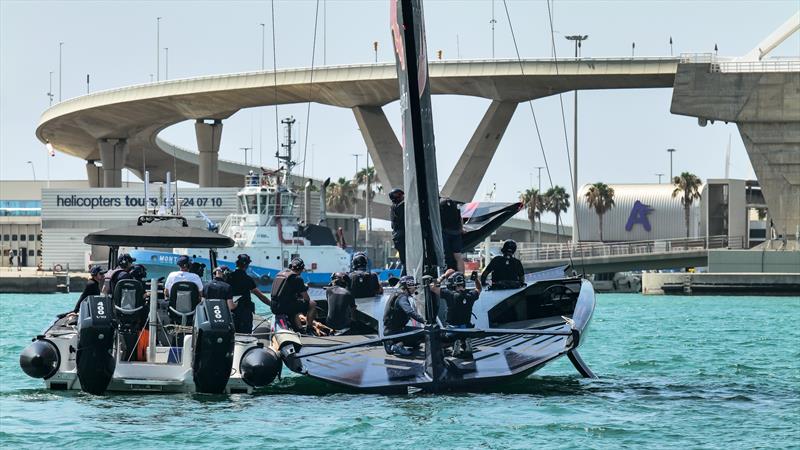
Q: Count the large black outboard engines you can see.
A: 2